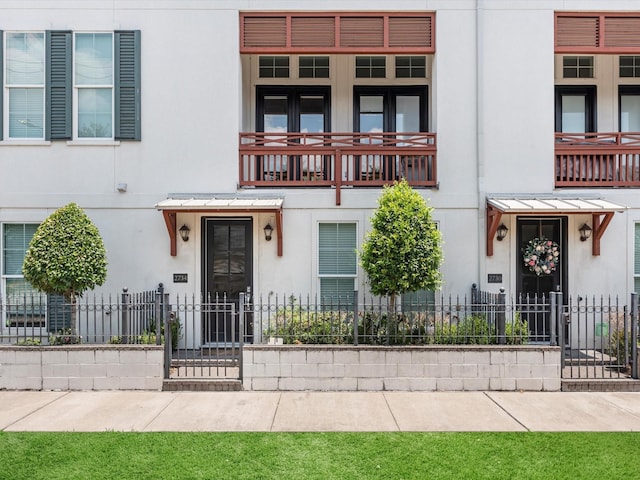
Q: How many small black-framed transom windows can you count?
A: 6